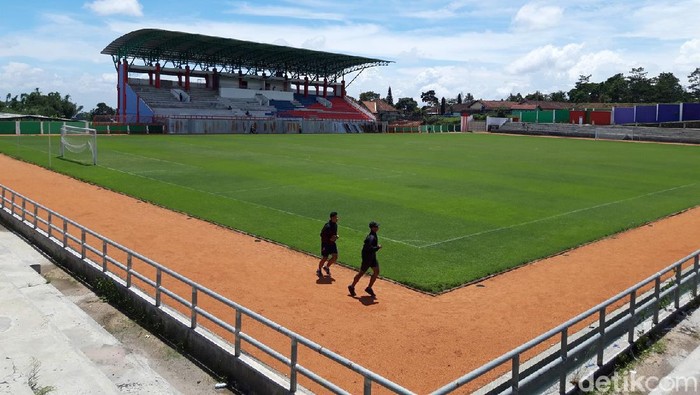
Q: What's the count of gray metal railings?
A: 2